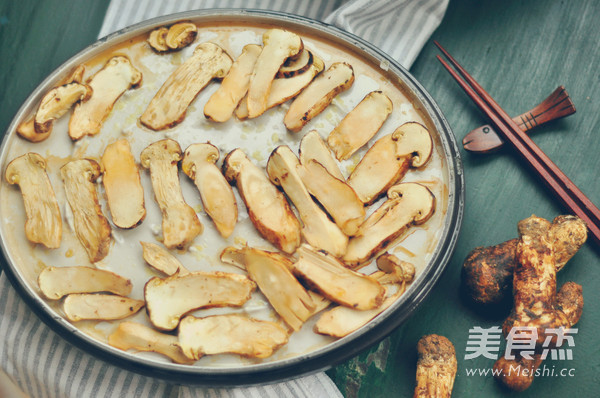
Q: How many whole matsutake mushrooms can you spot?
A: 4